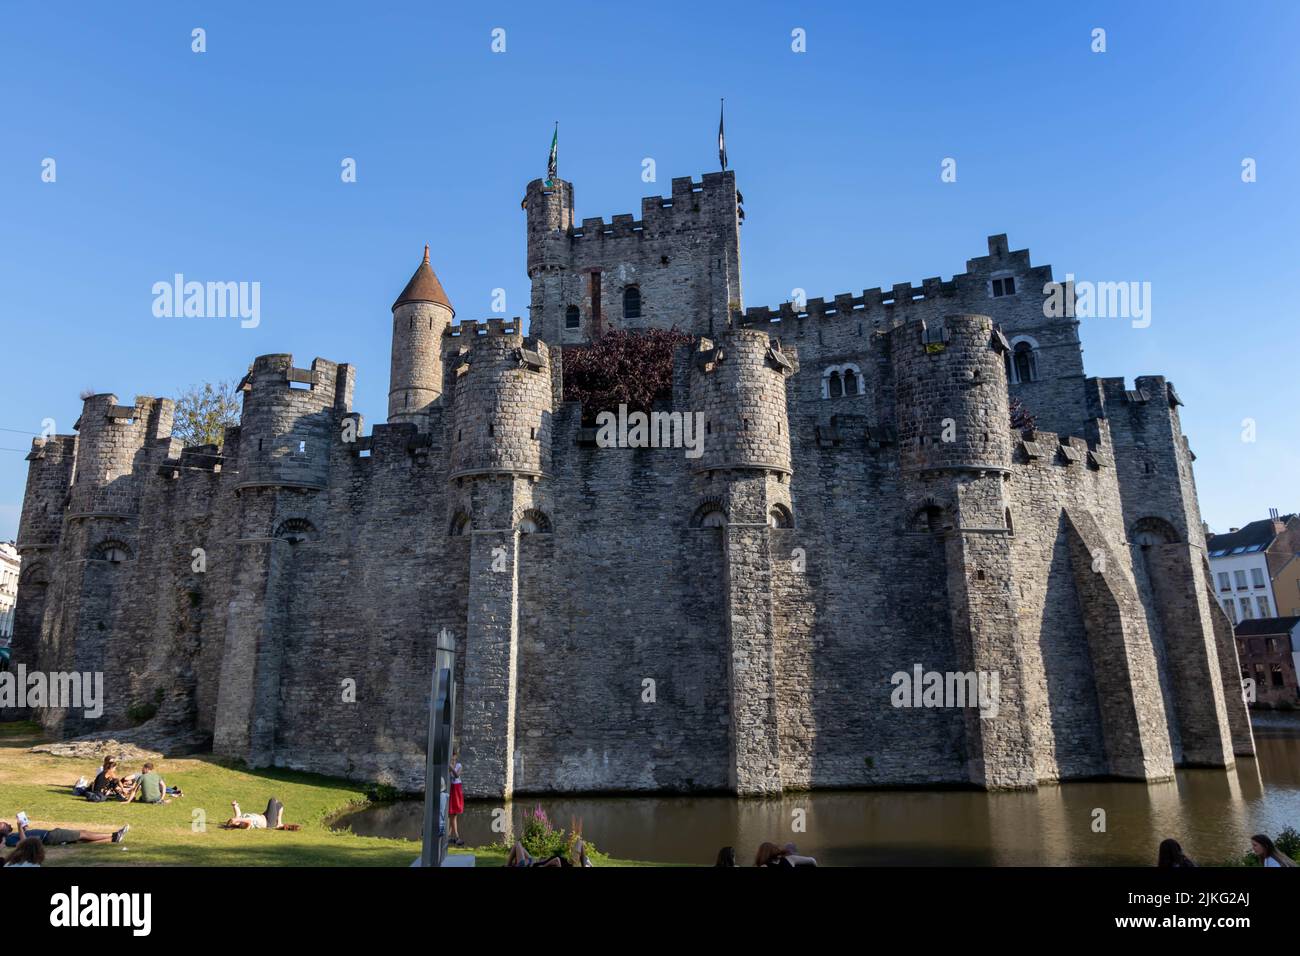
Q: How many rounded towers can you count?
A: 8